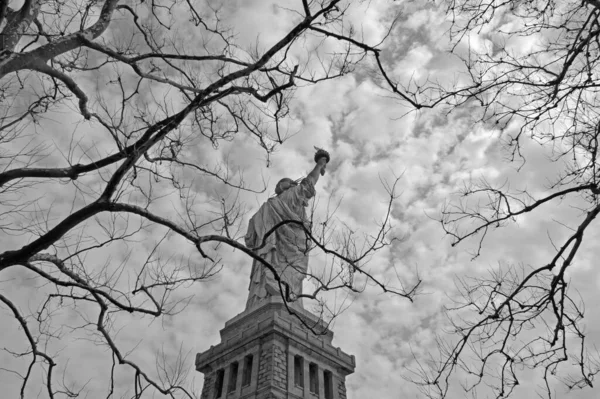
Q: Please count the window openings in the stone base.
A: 6